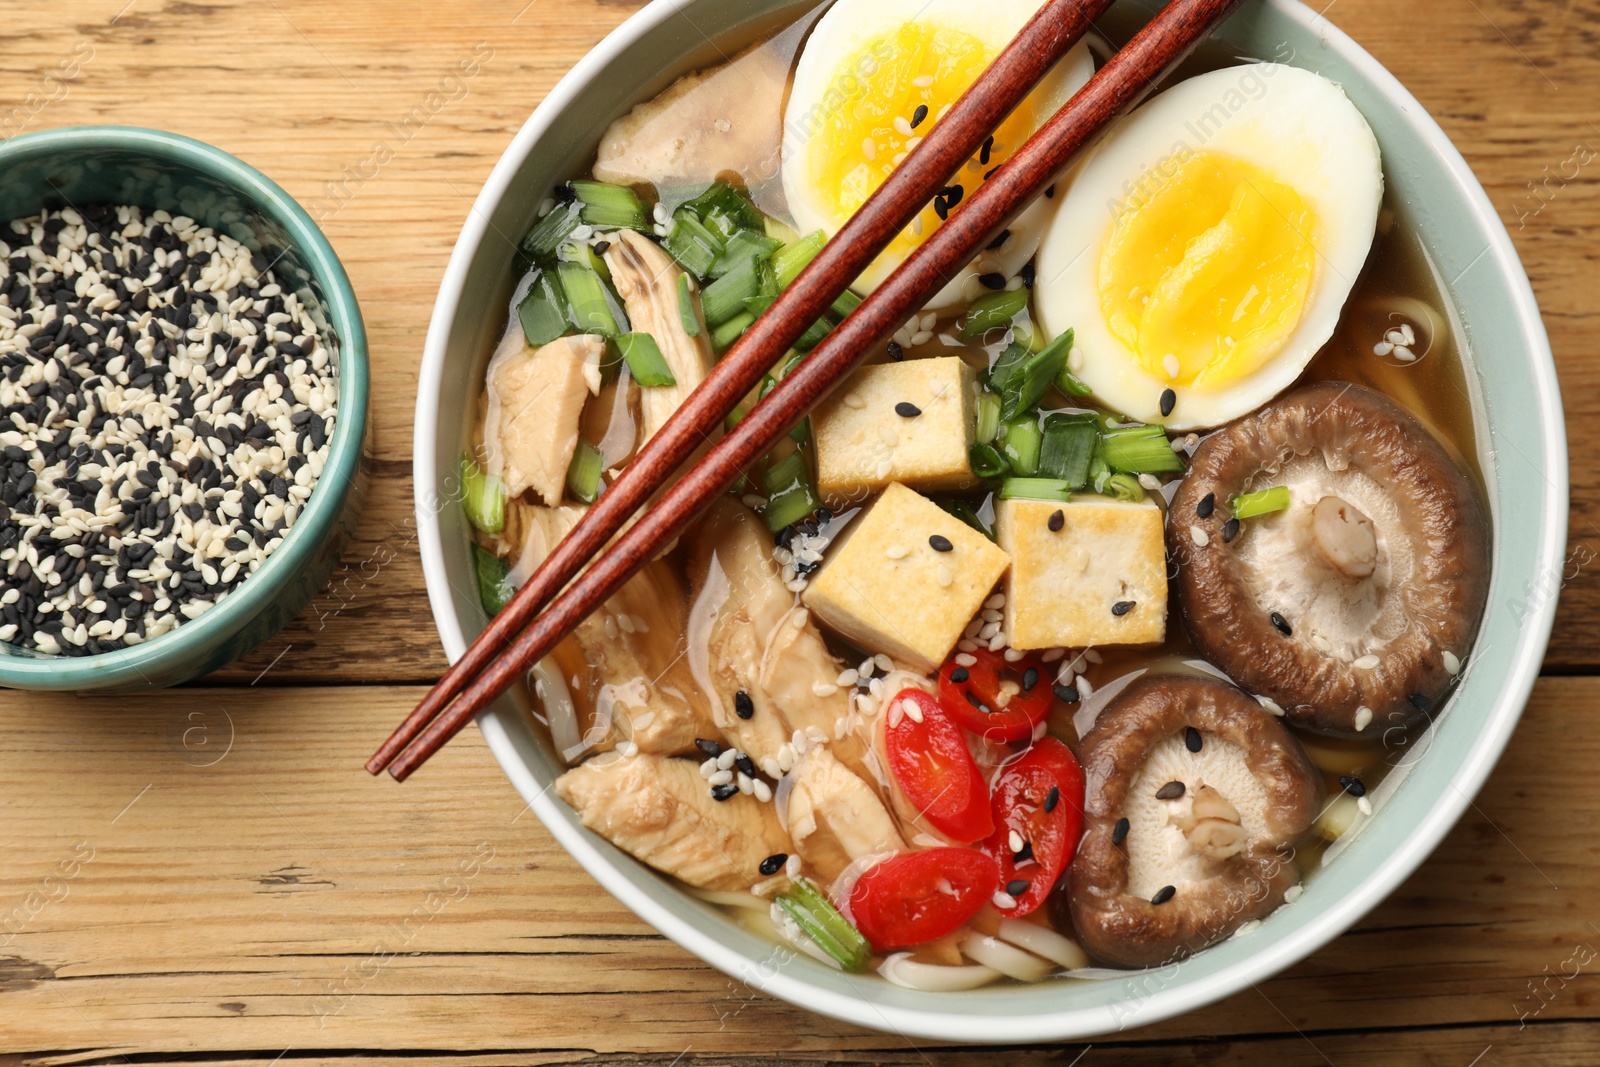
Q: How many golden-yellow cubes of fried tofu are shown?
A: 3